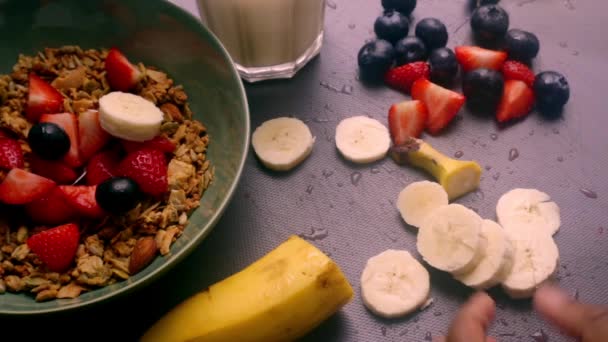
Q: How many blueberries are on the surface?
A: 11